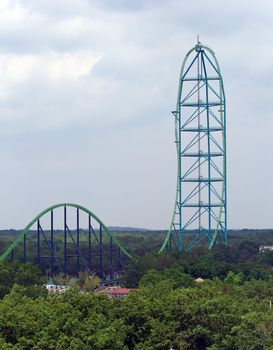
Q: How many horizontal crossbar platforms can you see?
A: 6